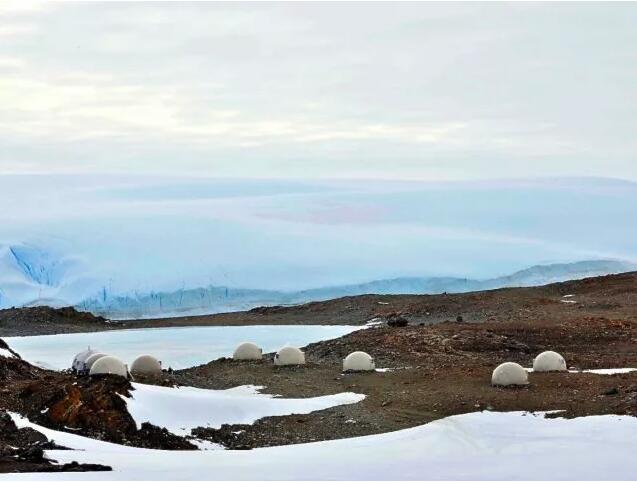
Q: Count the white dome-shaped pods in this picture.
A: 9